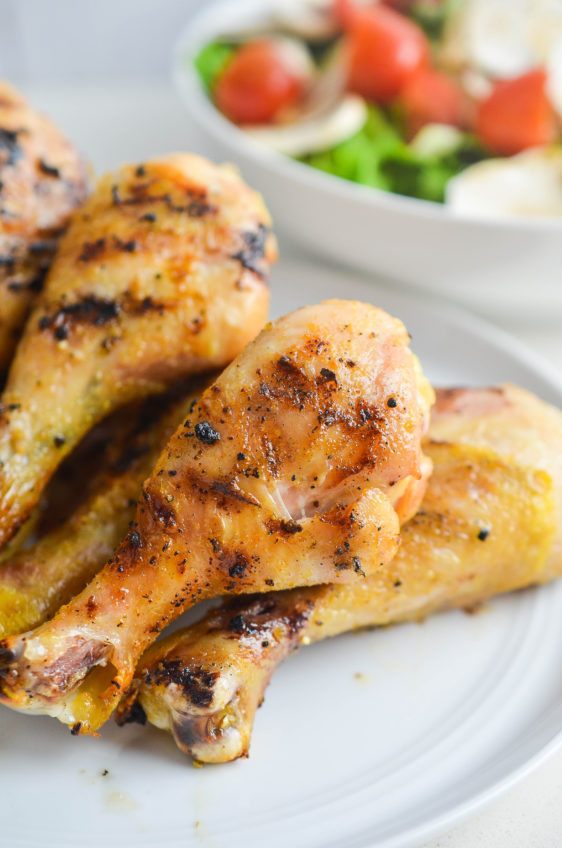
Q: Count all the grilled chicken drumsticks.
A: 5